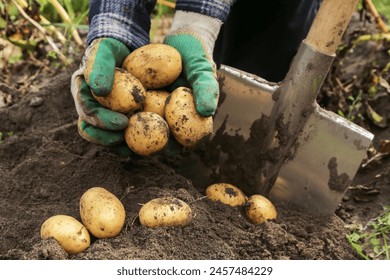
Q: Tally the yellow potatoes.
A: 10